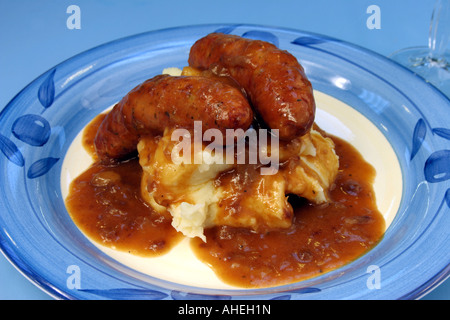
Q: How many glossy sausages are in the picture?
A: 2